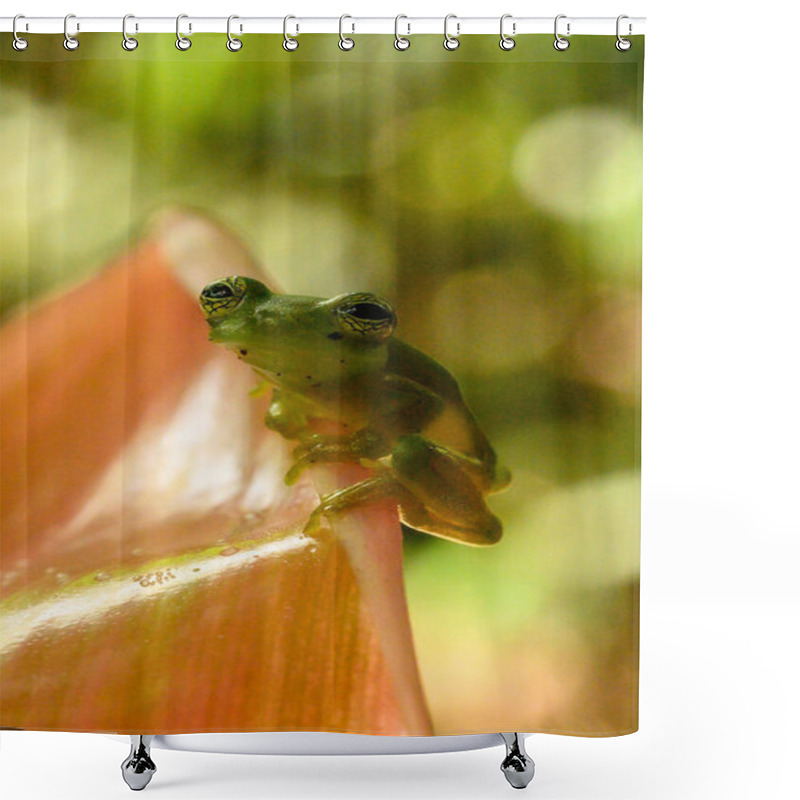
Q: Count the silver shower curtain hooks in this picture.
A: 12